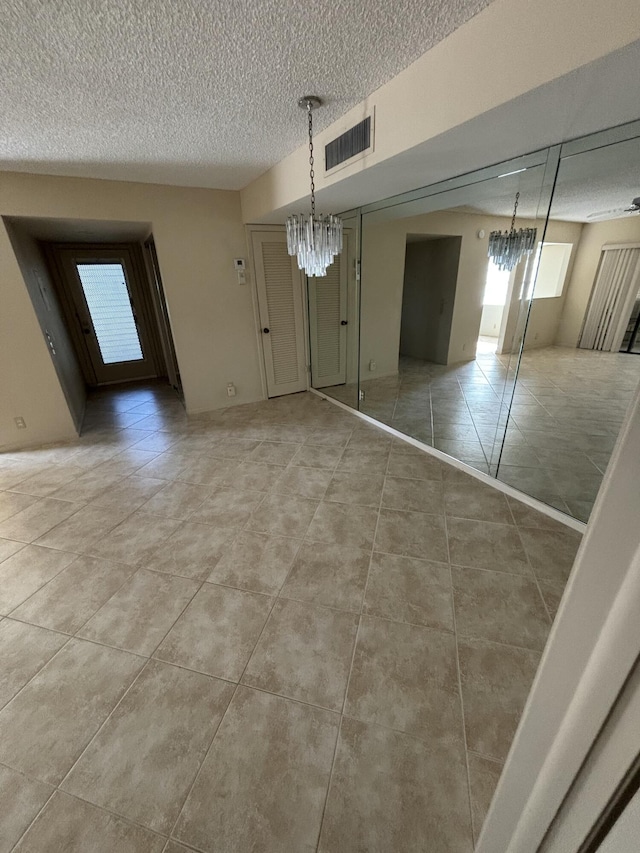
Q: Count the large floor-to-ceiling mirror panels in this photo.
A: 3